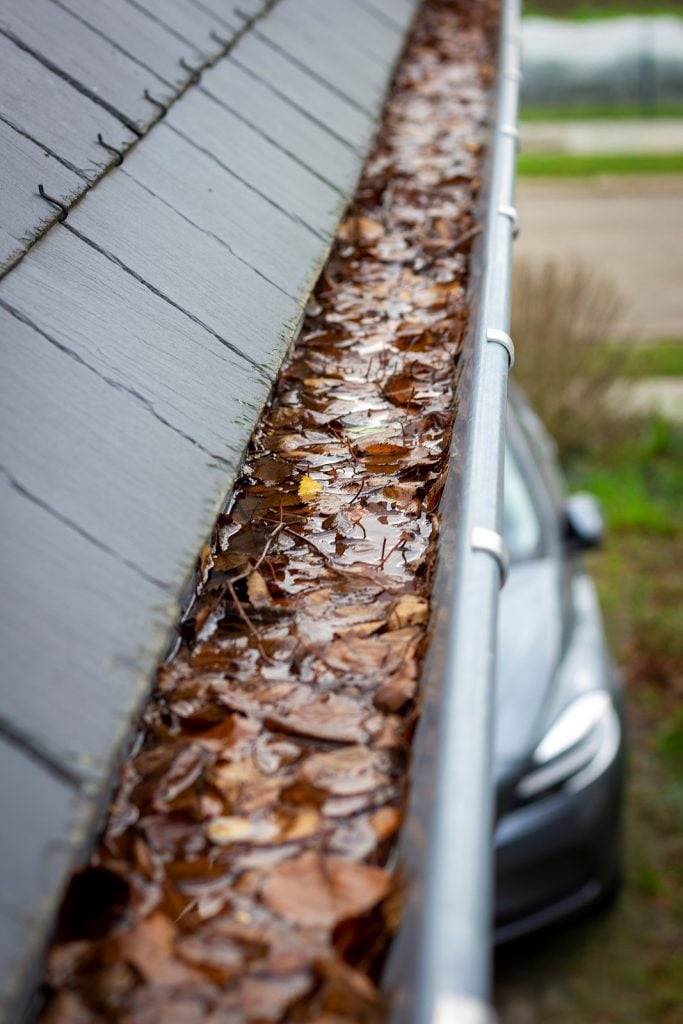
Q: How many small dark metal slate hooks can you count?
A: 6